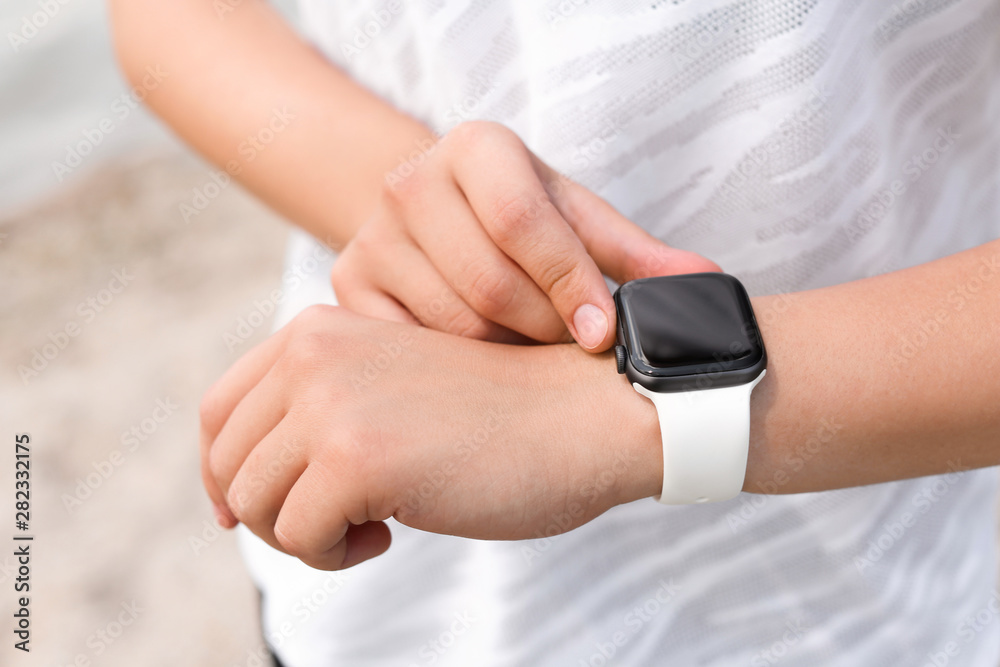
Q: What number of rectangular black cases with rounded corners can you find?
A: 1